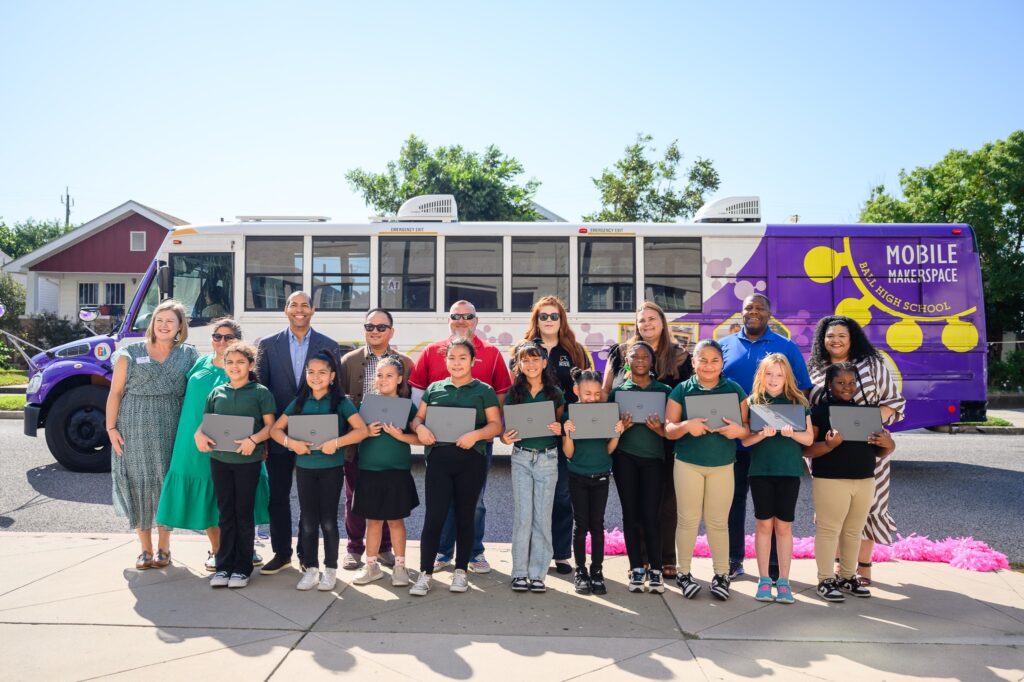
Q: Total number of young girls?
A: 10